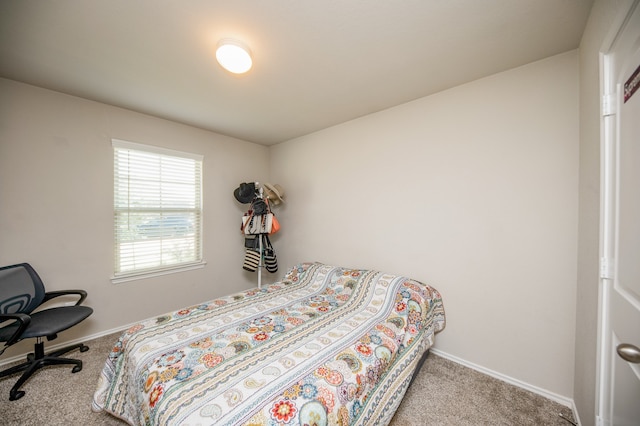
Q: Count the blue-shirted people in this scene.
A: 0